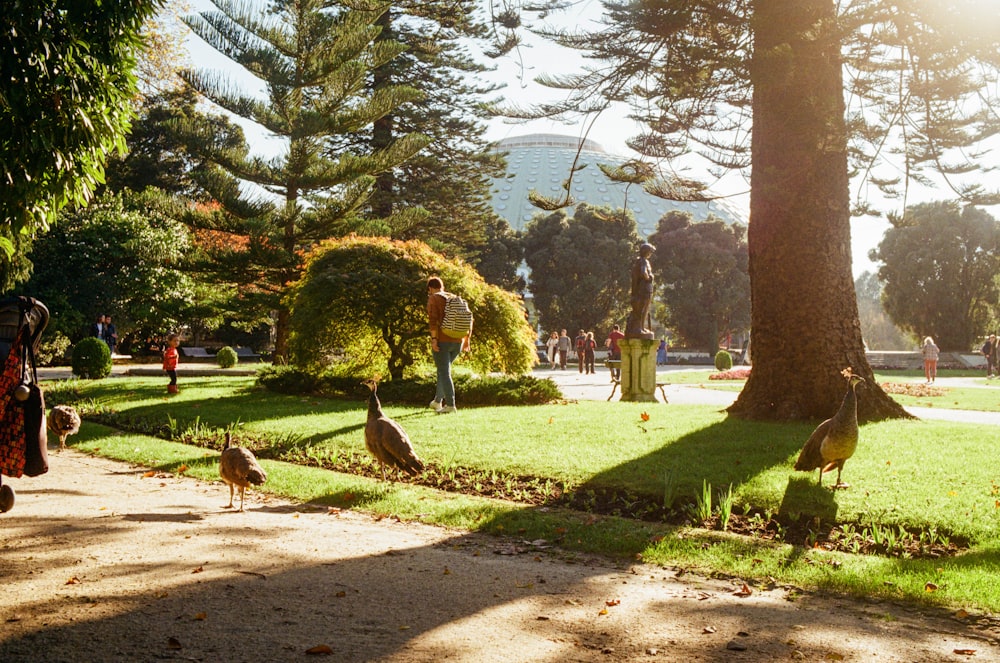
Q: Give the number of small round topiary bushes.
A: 3